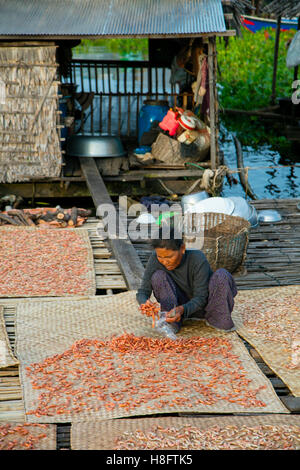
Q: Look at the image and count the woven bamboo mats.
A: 6